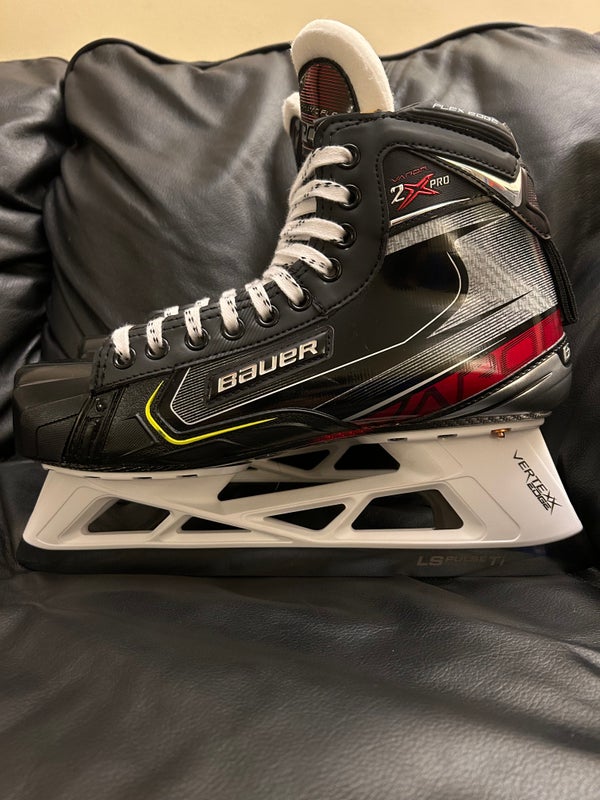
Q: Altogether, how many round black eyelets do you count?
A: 10